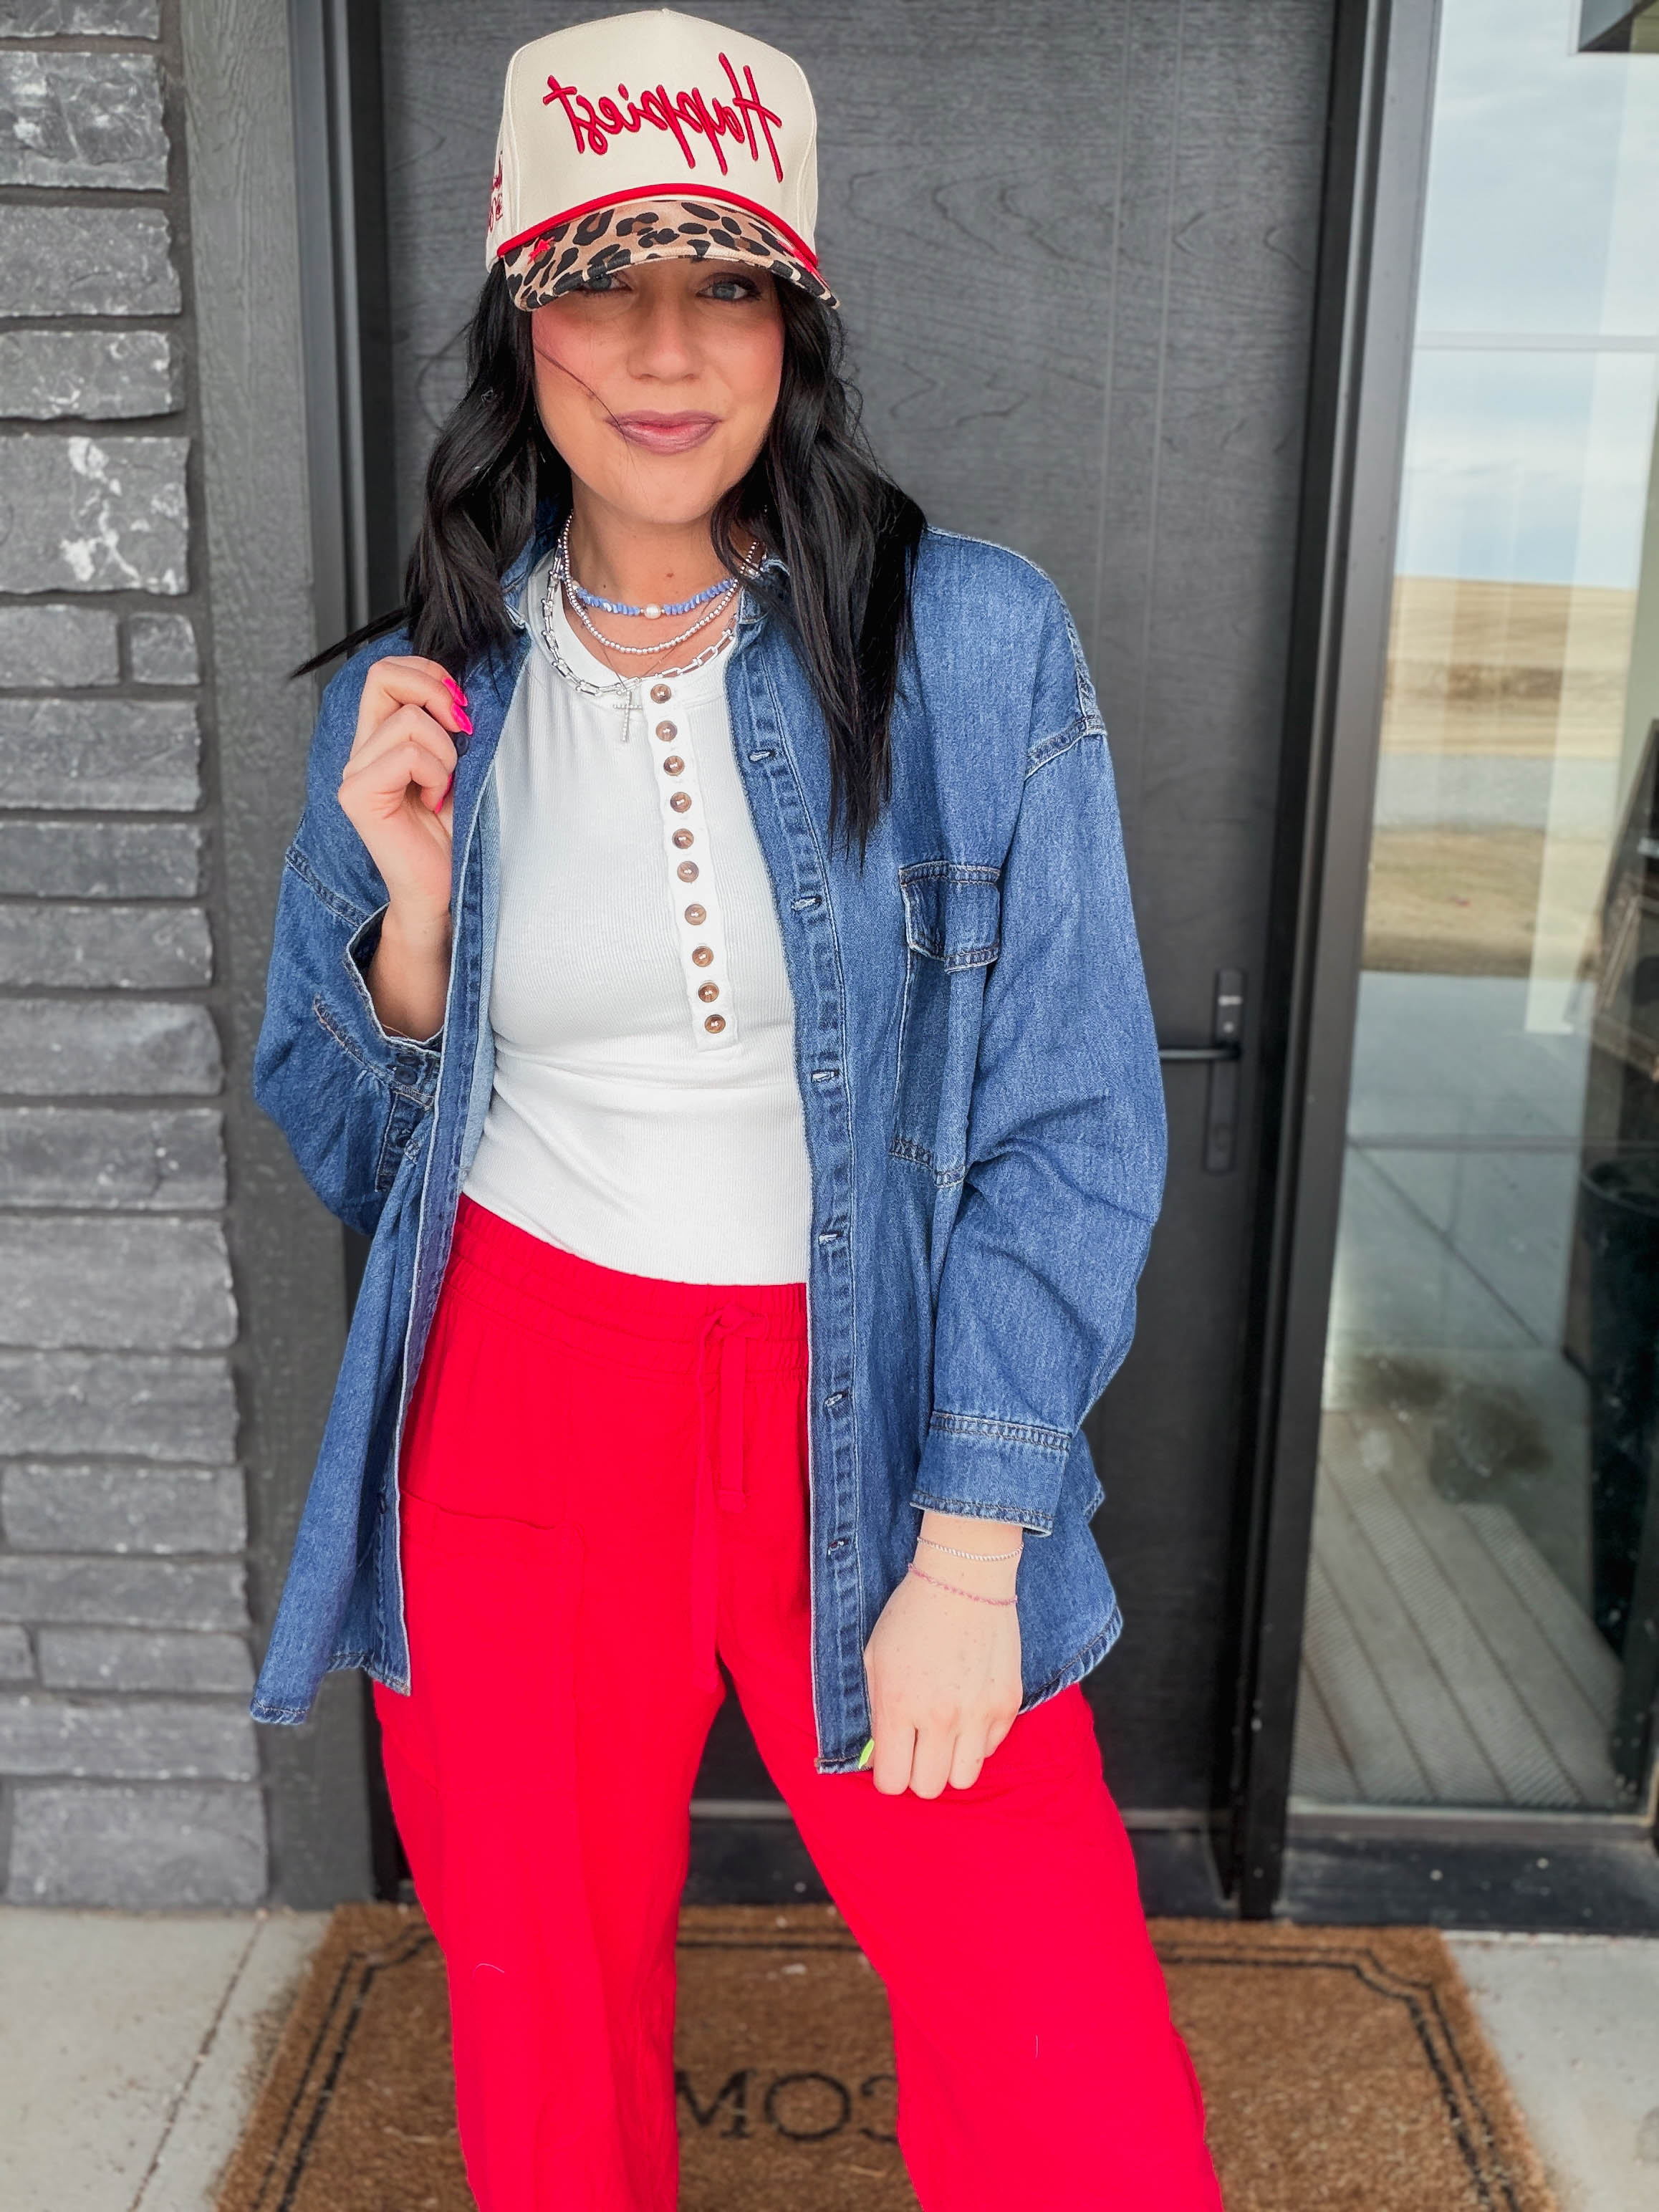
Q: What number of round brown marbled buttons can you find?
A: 10